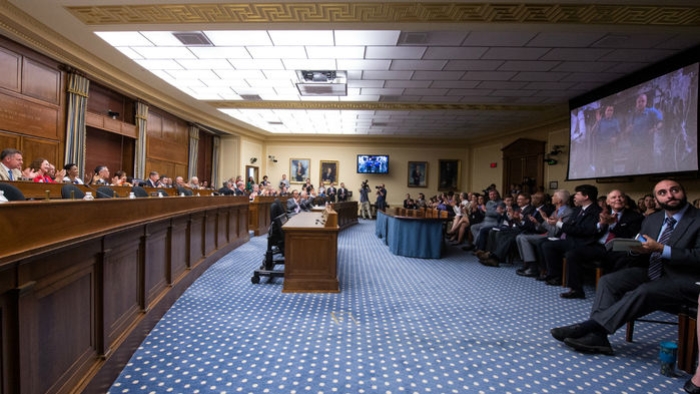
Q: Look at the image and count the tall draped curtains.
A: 4